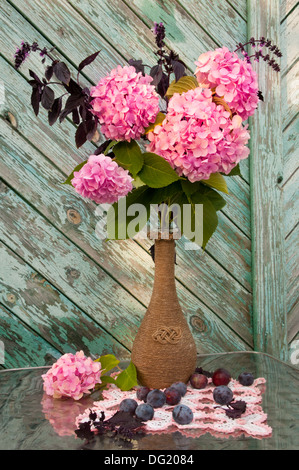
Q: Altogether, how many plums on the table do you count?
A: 11